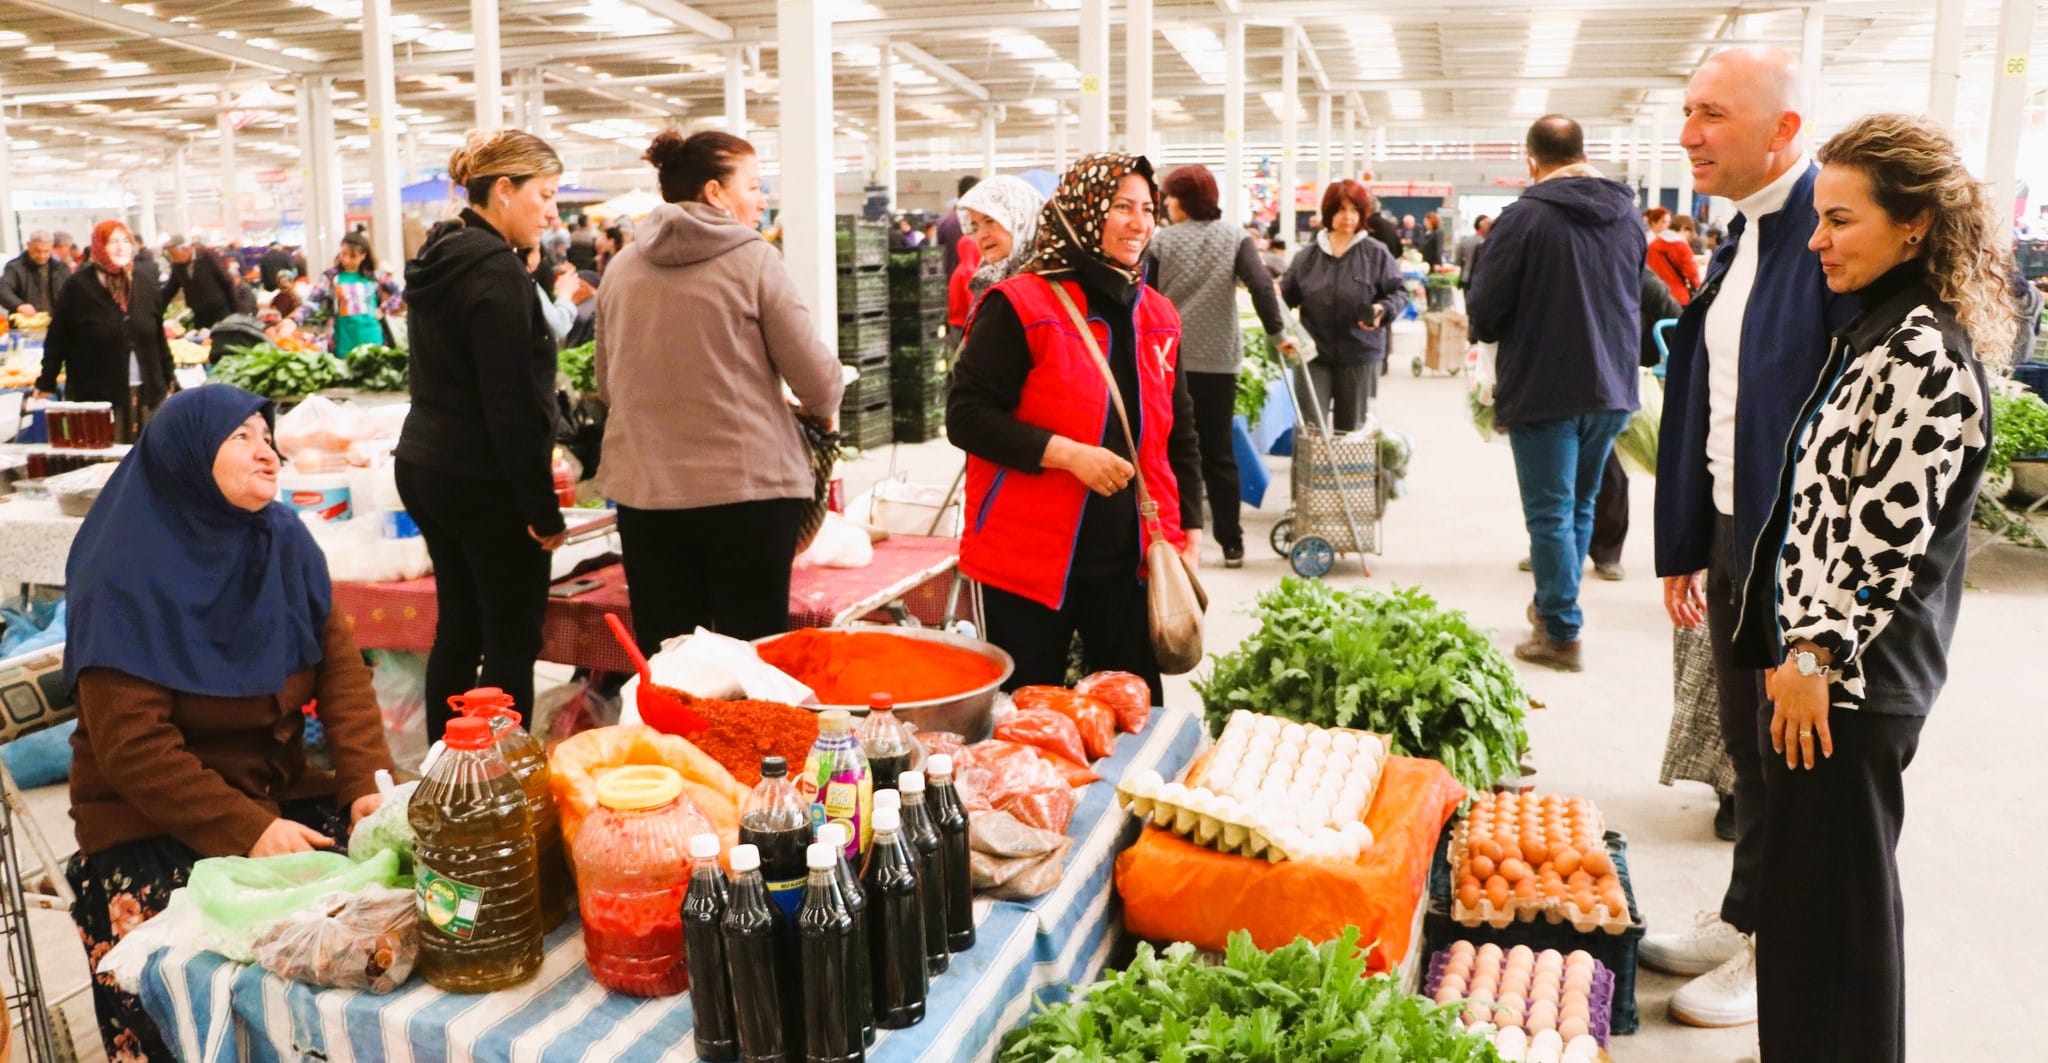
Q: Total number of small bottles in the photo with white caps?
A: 8